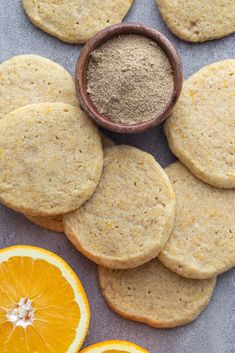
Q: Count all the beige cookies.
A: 9